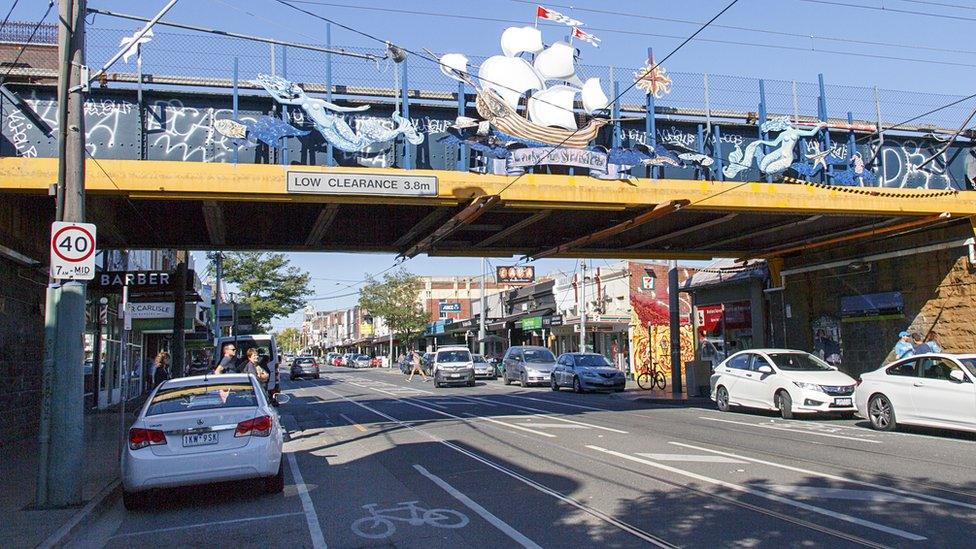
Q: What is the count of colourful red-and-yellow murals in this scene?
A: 1